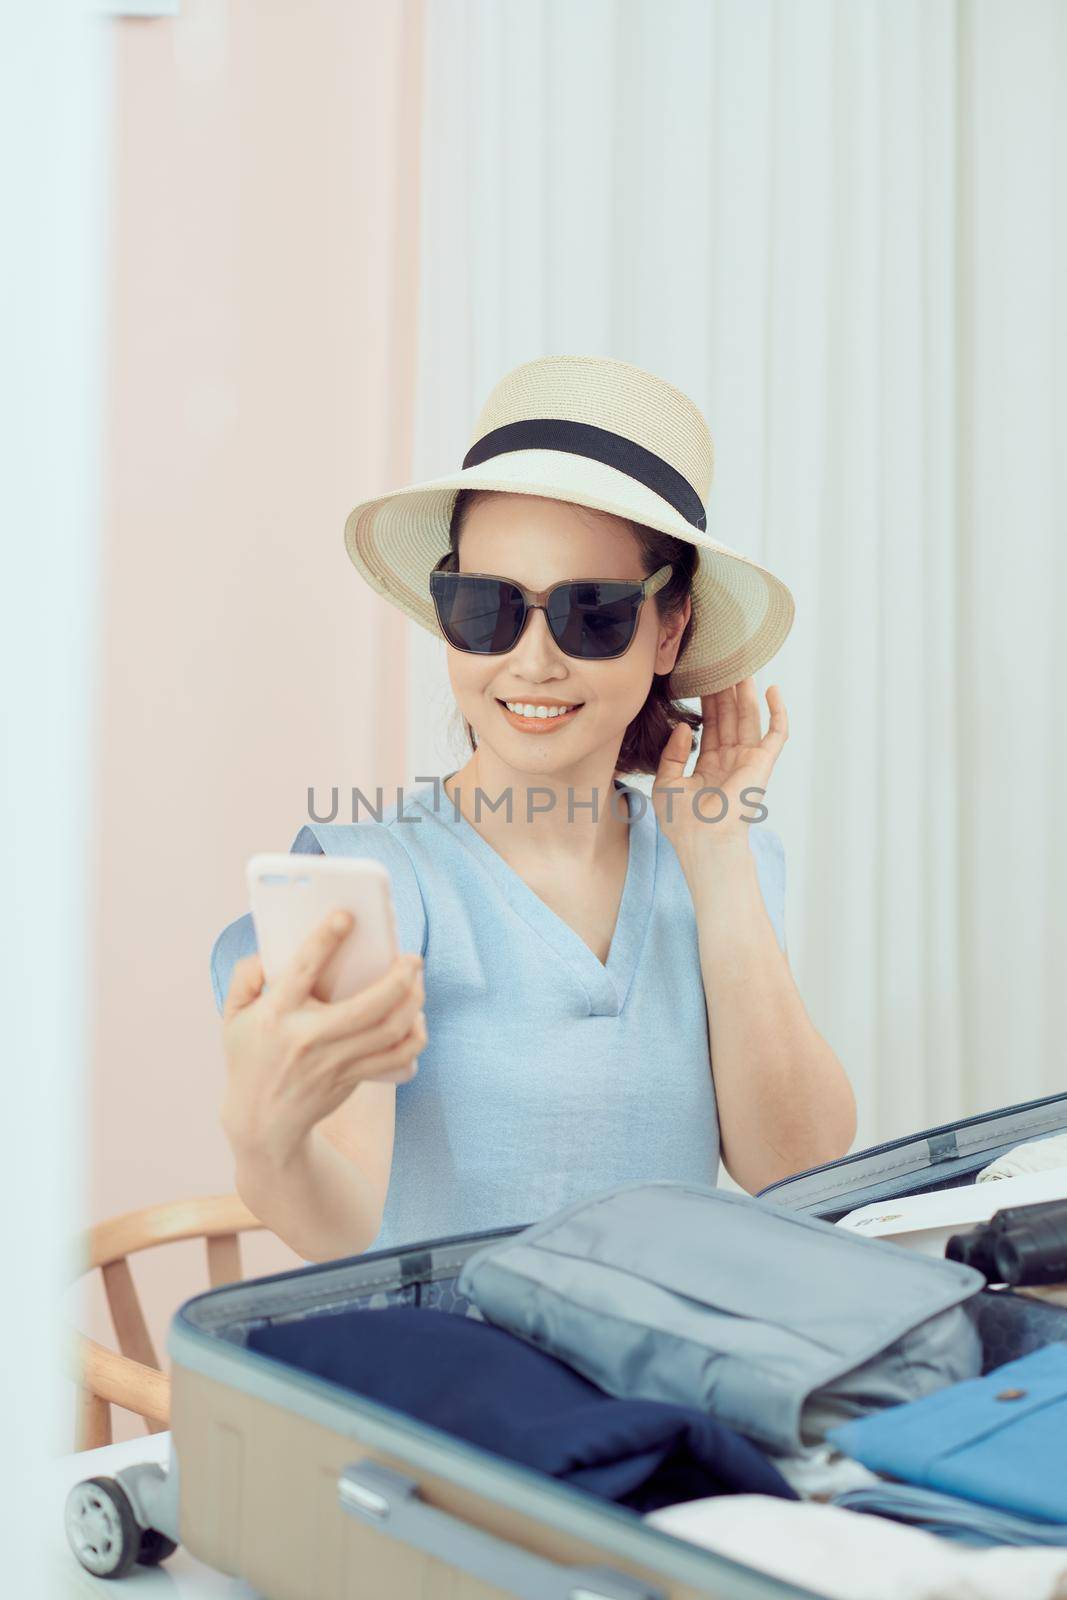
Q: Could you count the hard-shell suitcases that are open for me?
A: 1